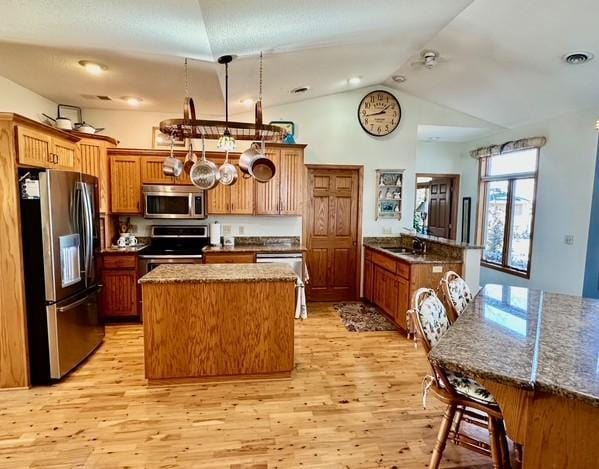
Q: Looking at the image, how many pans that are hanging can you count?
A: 6